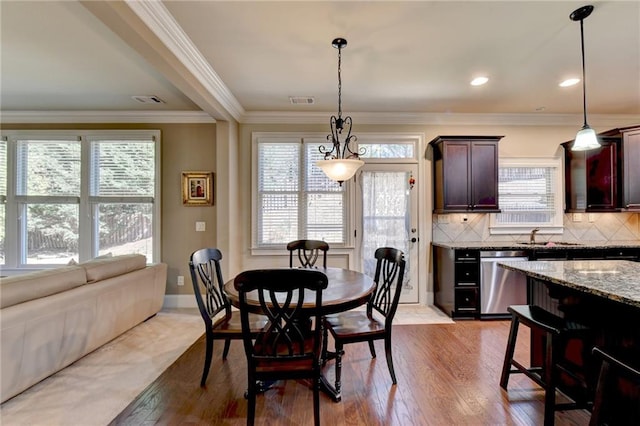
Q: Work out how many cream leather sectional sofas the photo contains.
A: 1